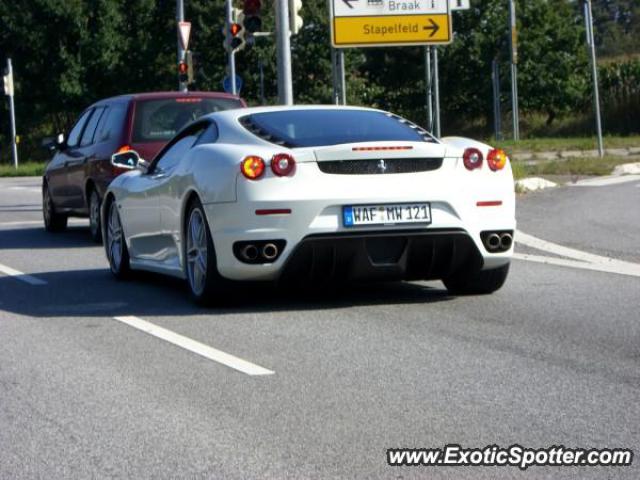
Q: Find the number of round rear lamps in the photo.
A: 4